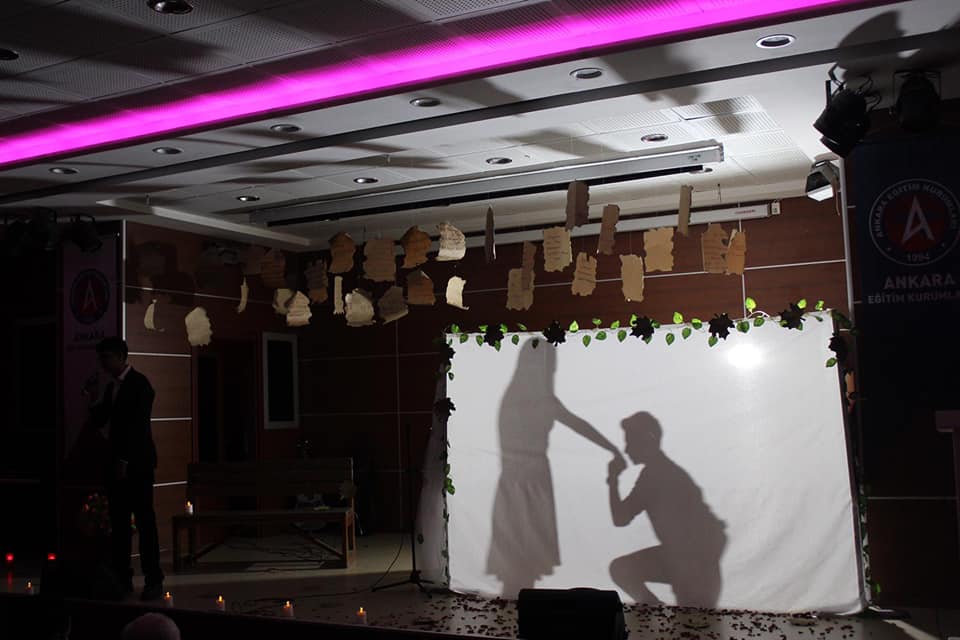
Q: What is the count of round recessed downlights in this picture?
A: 12